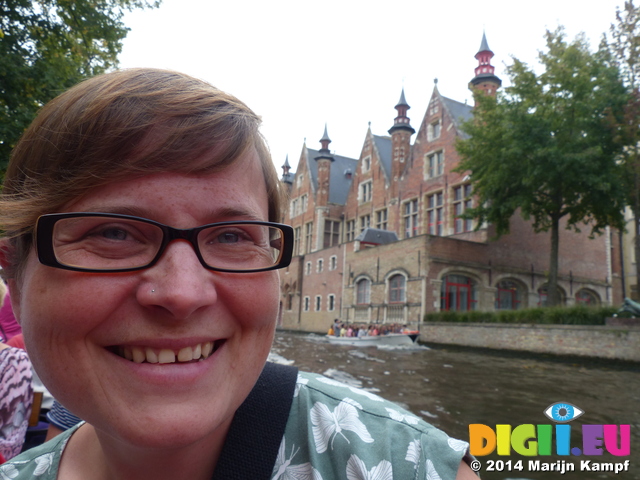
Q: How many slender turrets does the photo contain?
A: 4